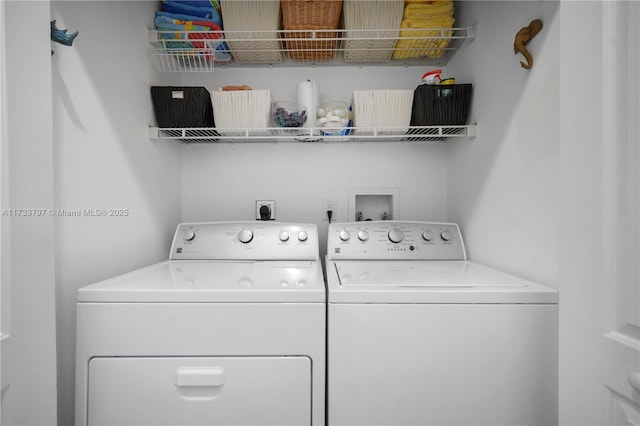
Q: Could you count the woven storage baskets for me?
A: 7